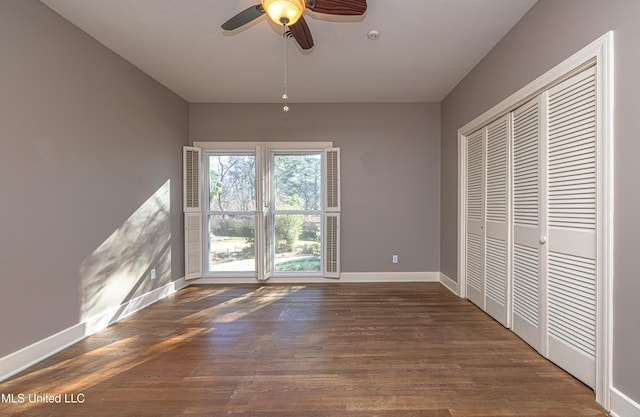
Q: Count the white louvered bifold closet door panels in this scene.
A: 4